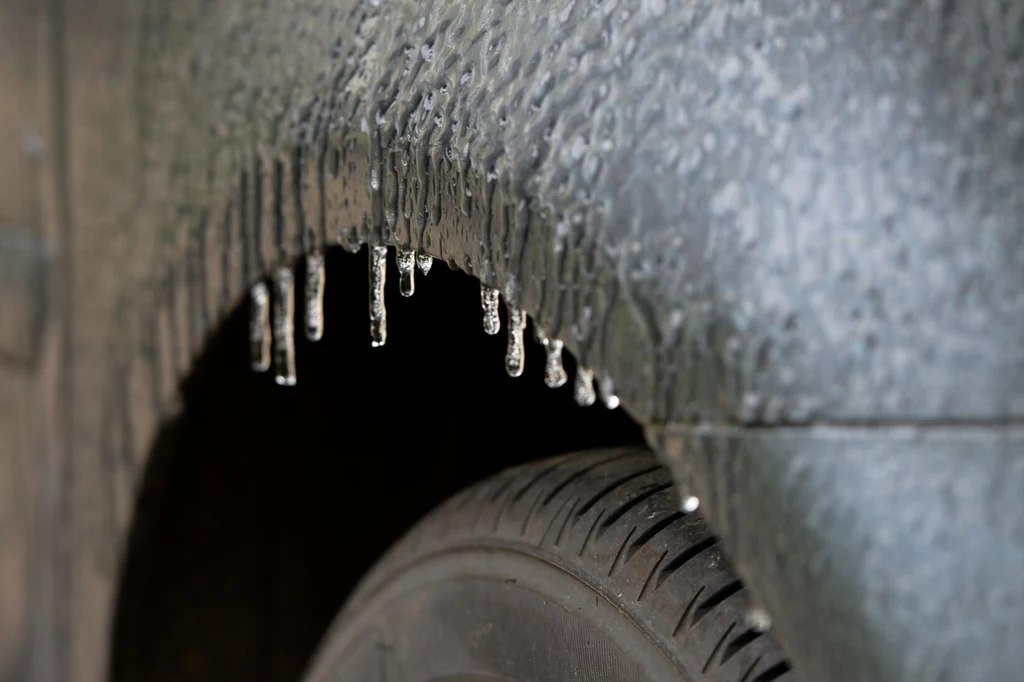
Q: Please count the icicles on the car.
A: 11